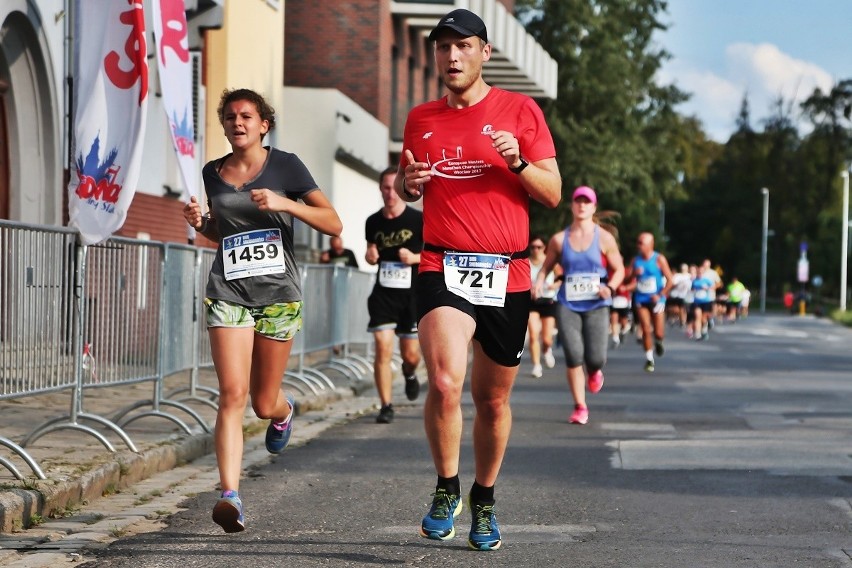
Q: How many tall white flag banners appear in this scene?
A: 2